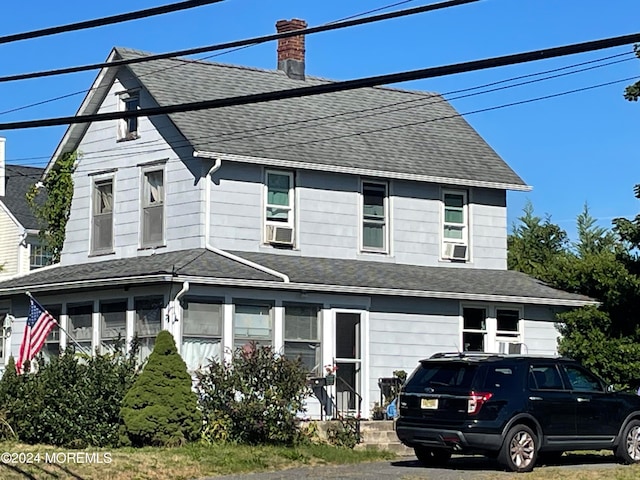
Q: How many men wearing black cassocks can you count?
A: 0